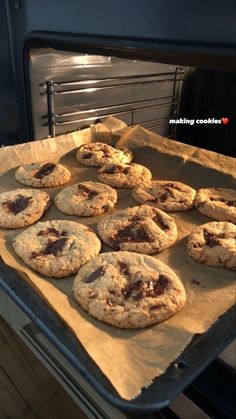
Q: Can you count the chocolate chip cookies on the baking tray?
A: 11